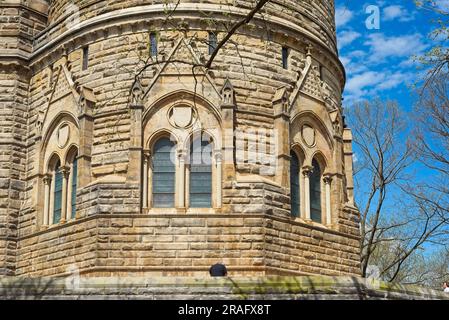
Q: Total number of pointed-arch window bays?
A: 3